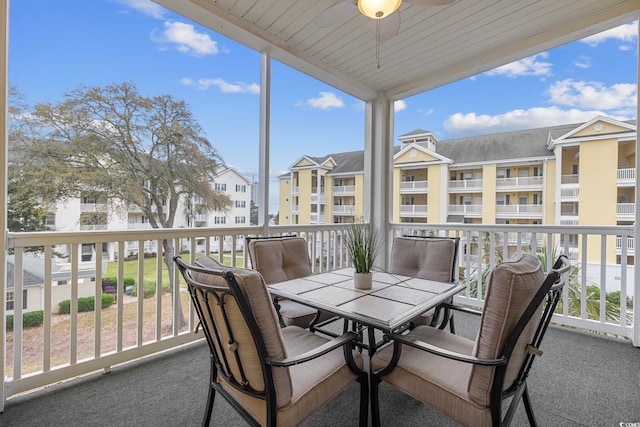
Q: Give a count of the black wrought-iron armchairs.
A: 4